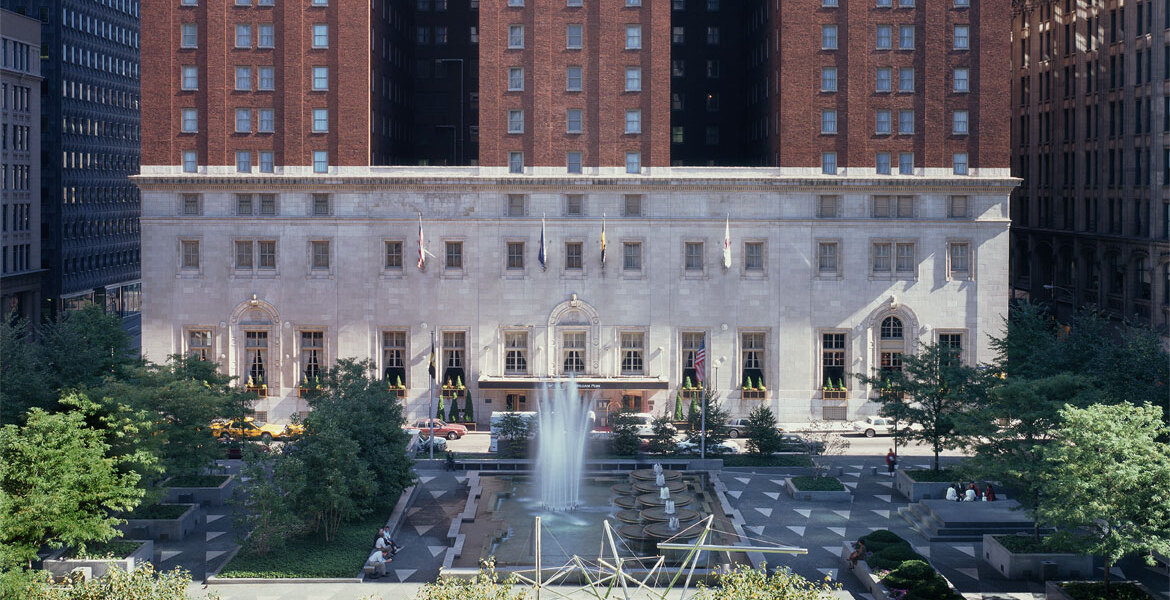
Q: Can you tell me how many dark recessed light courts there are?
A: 2